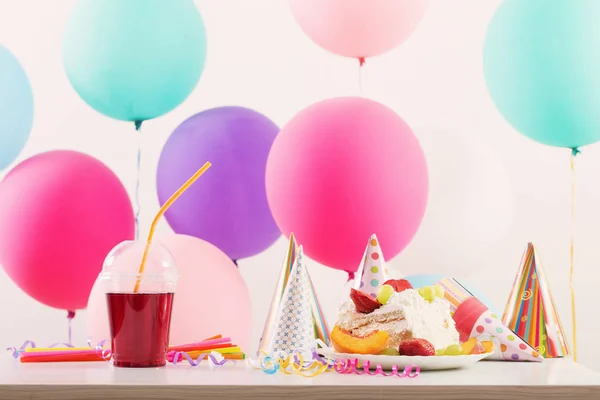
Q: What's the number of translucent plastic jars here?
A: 1